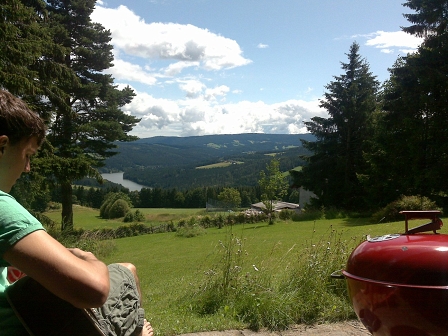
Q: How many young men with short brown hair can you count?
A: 1